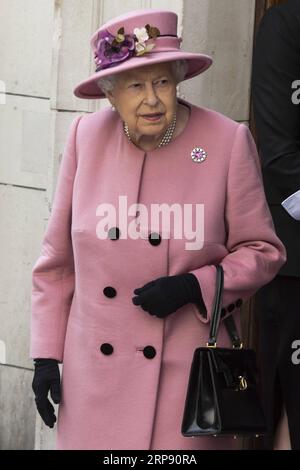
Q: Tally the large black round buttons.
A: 5